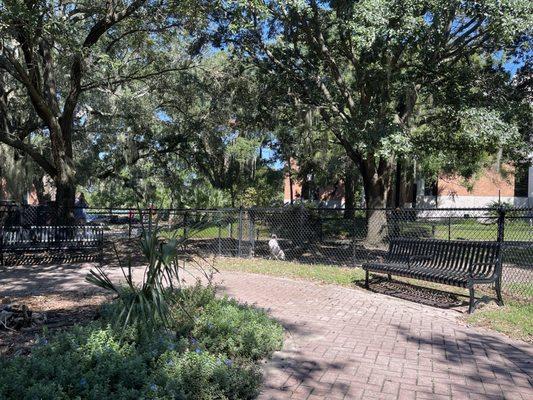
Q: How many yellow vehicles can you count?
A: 0